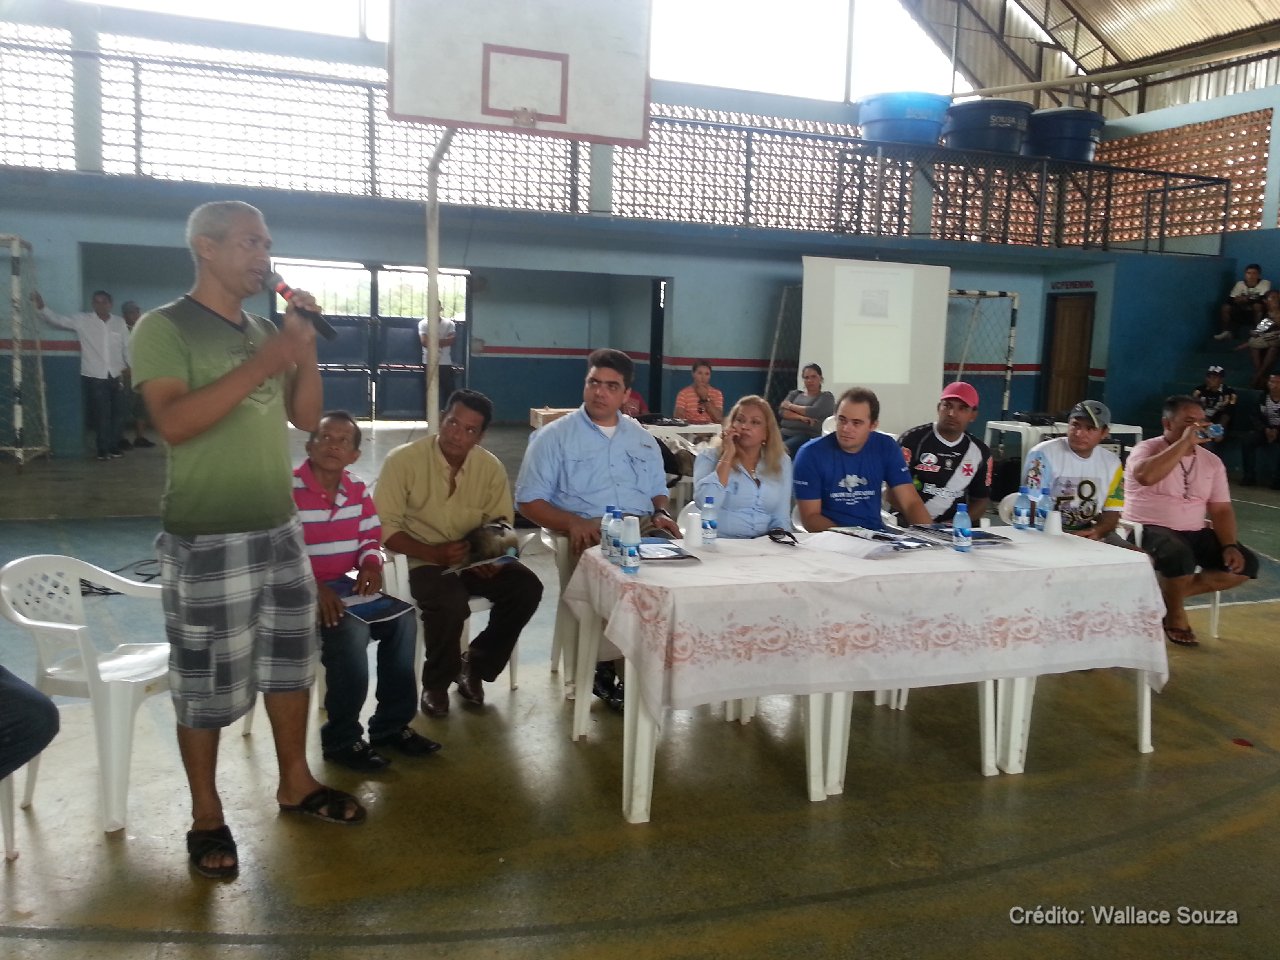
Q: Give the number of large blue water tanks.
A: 3